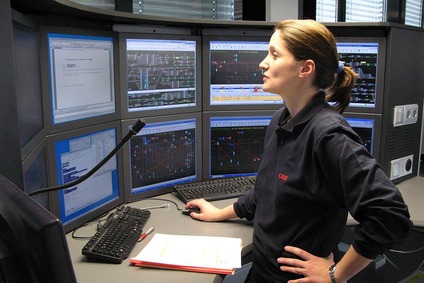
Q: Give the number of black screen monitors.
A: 6